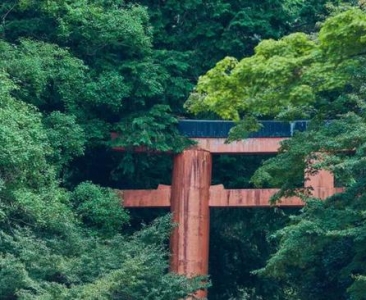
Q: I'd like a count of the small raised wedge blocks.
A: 2